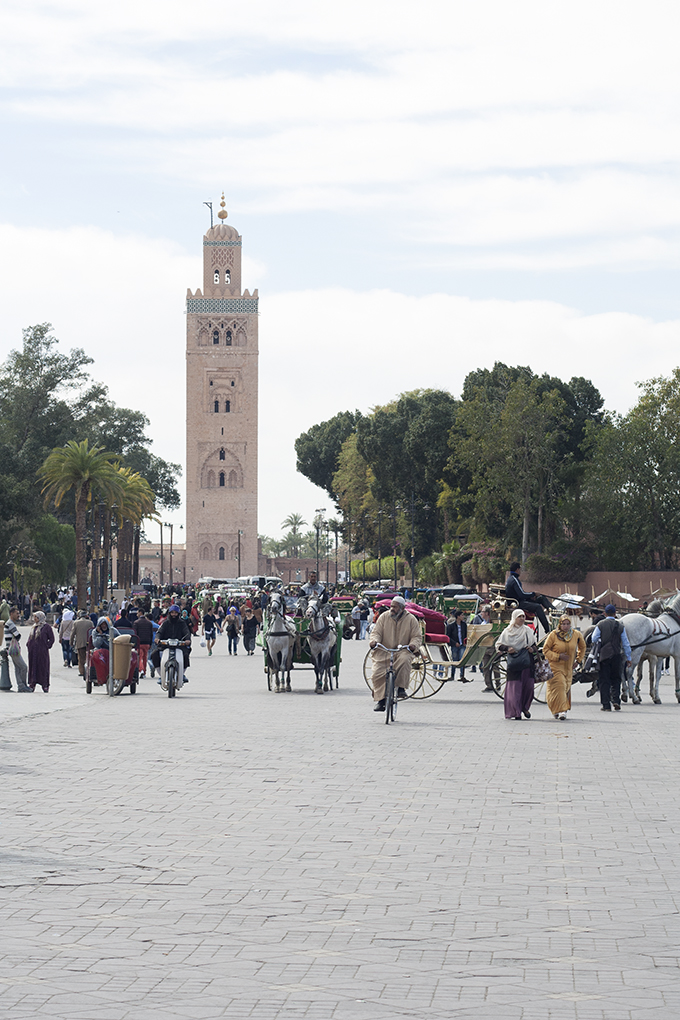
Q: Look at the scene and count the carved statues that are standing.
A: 0